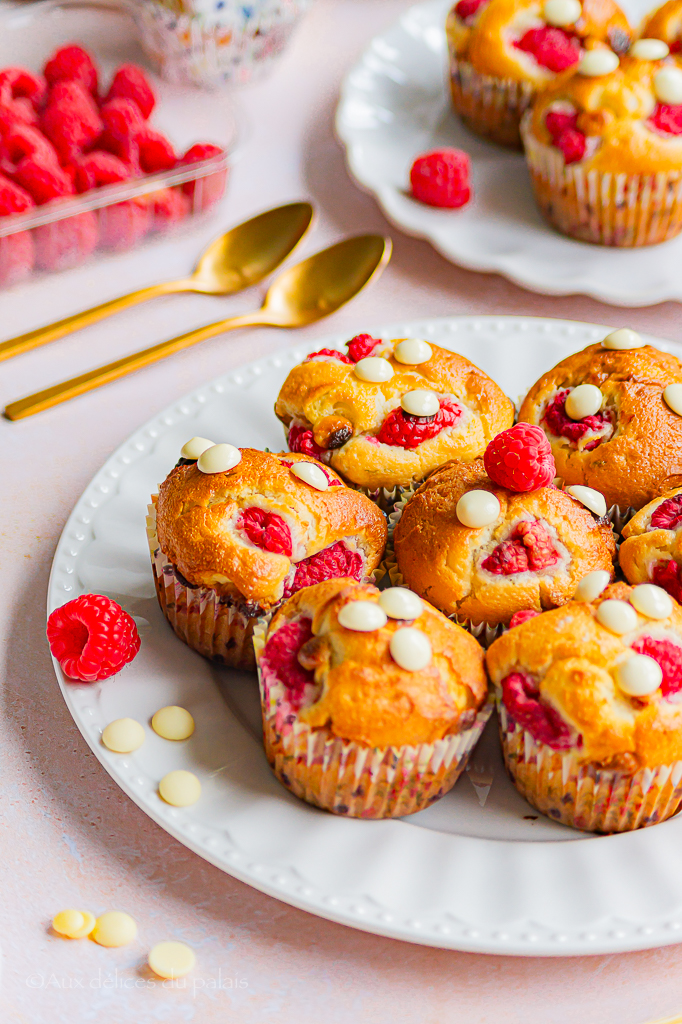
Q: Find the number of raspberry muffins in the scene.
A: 10